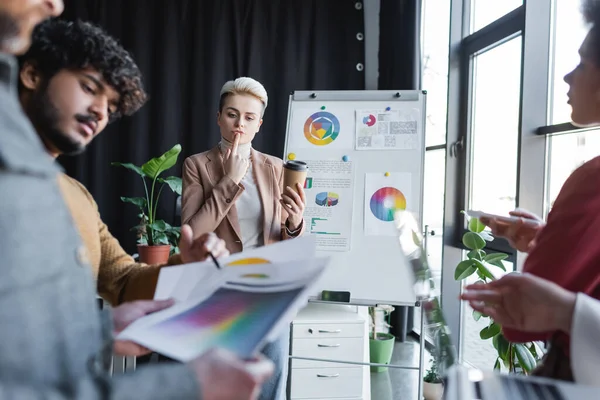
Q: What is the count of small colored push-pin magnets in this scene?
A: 5